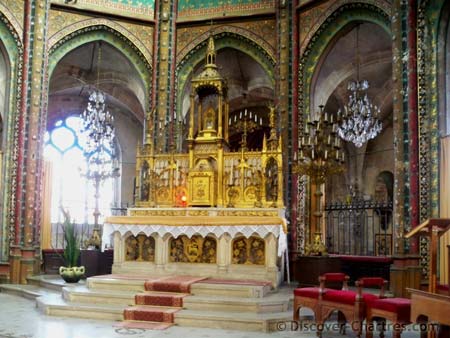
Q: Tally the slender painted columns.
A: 4